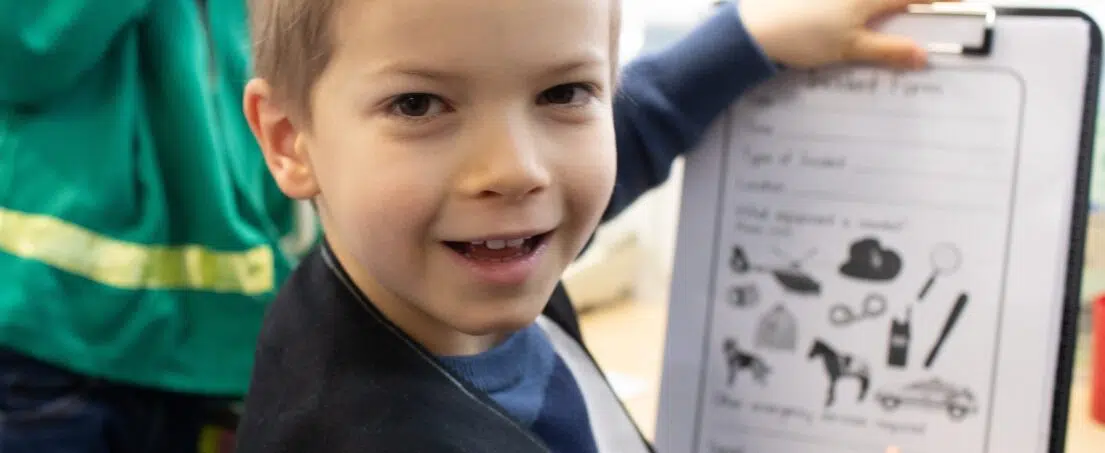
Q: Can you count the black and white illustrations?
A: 11